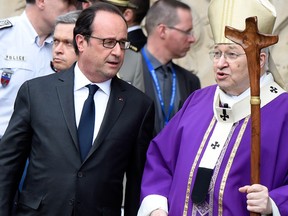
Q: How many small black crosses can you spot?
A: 3